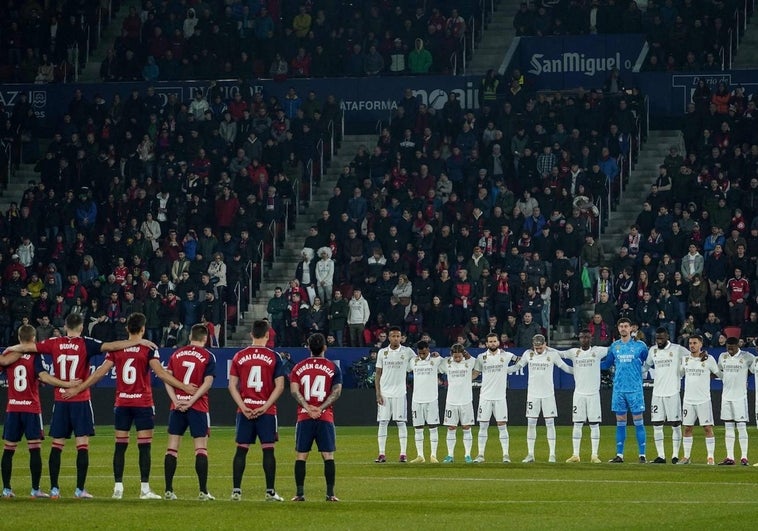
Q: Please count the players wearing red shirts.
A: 6